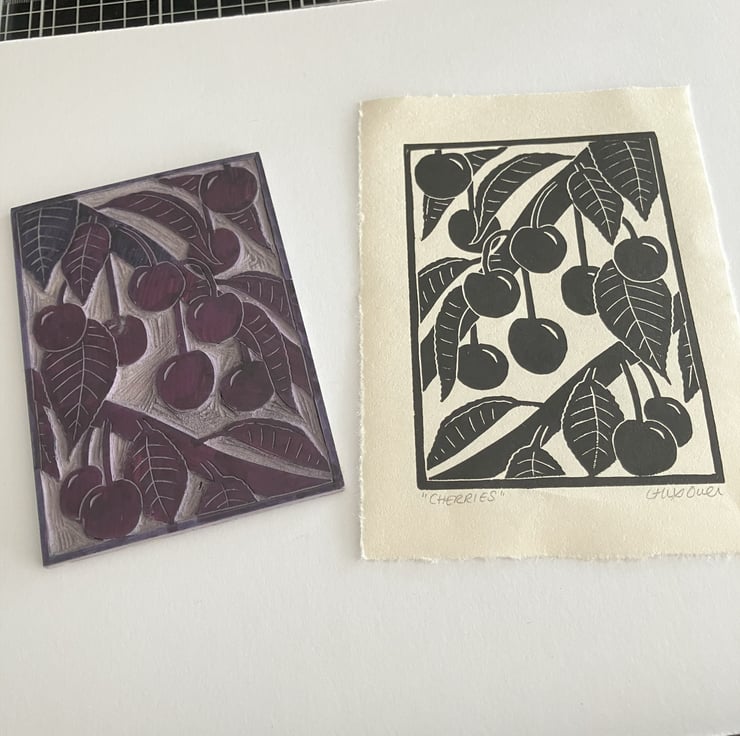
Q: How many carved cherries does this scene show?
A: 10